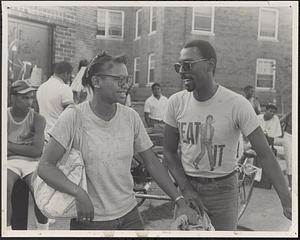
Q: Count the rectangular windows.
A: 8